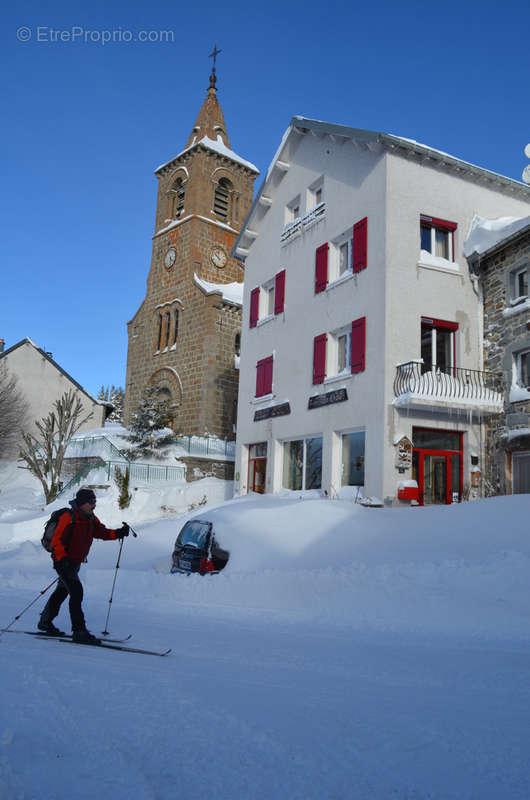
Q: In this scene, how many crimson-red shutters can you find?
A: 8